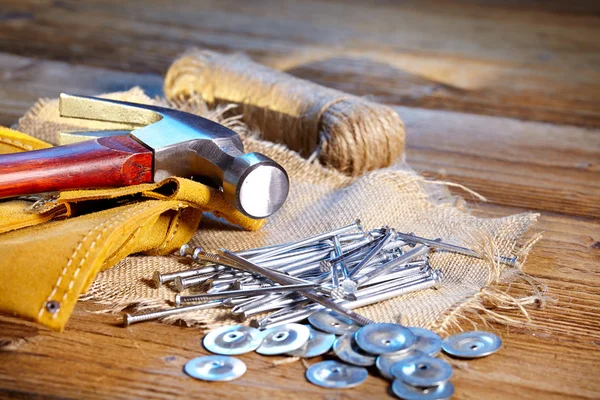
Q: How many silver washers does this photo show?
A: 13